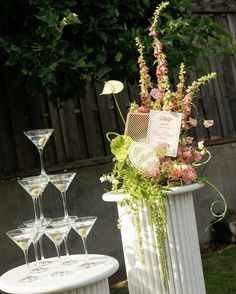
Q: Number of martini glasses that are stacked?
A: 10